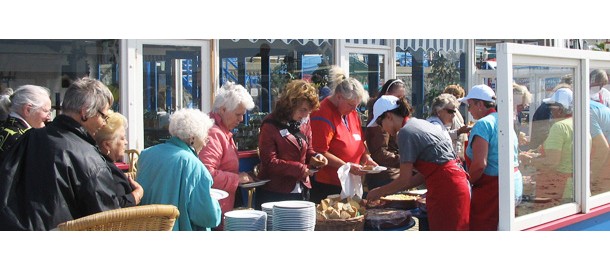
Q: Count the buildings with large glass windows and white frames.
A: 1